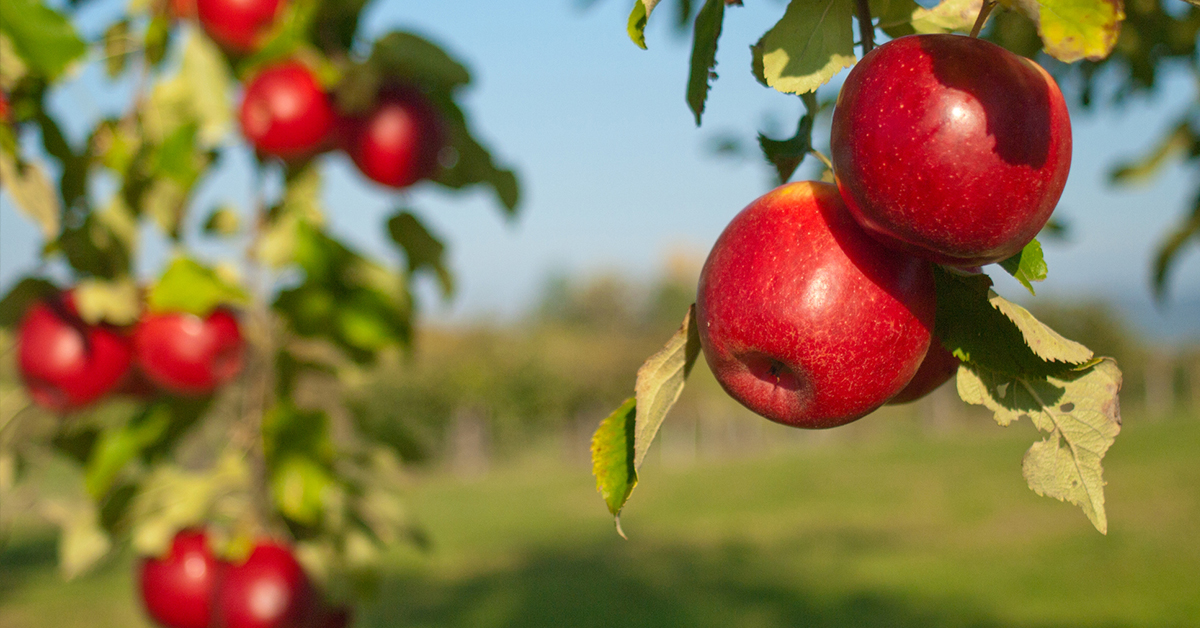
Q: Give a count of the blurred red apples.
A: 7